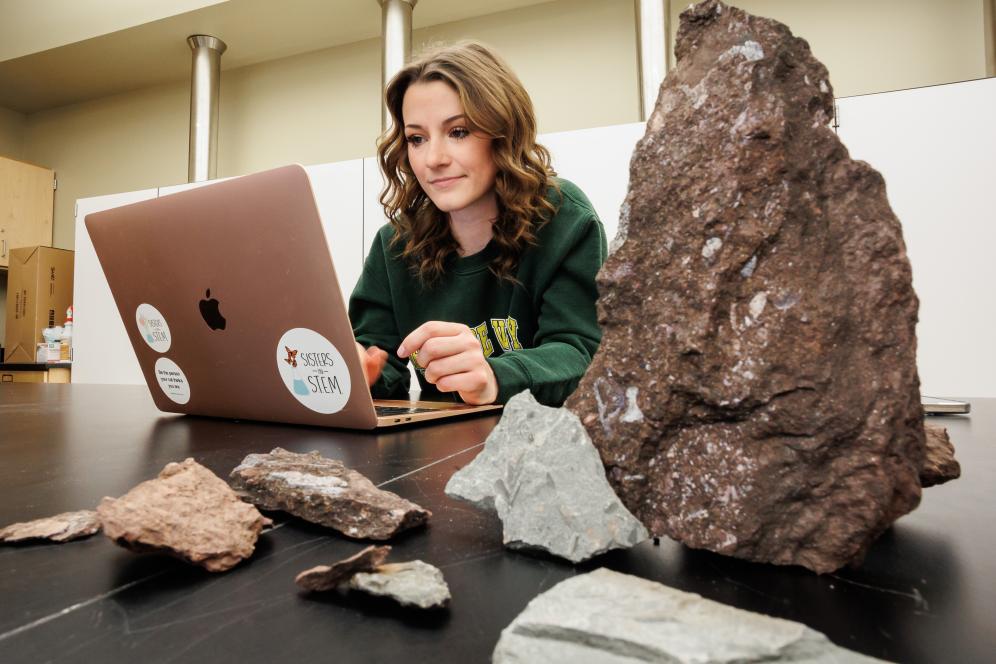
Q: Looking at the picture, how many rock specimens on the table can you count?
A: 9